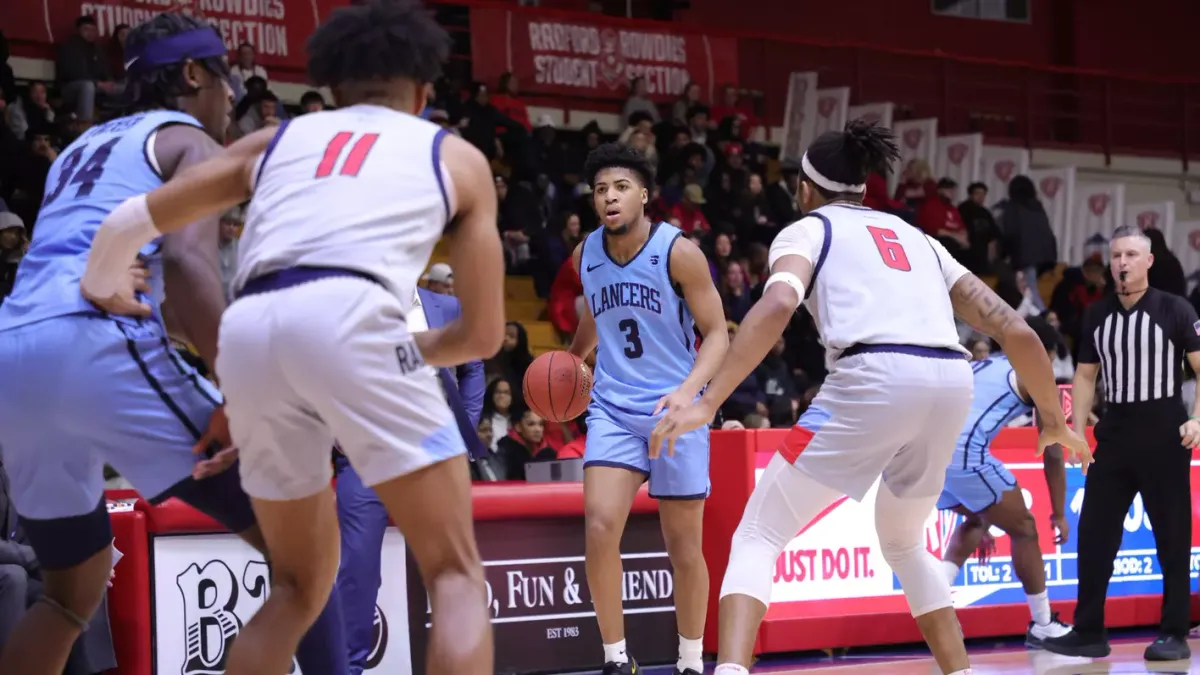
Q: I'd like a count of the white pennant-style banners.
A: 10